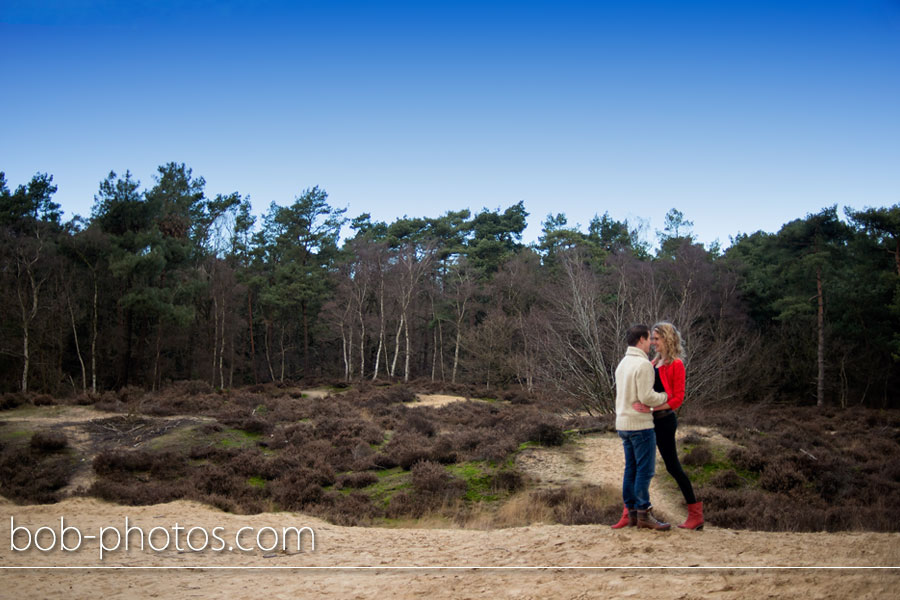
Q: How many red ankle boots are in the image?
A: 2